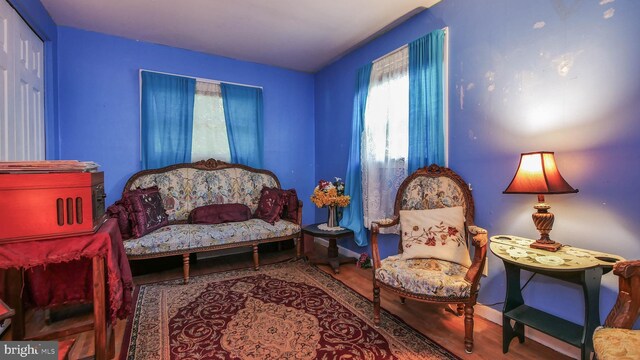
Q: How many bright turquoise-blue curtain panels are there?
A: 4